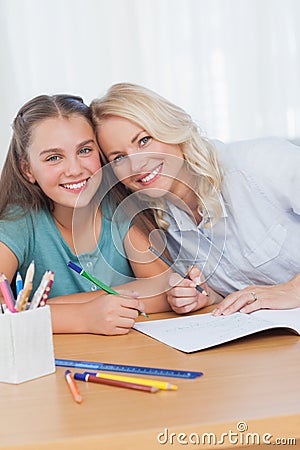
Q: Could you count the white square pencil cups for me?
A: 1